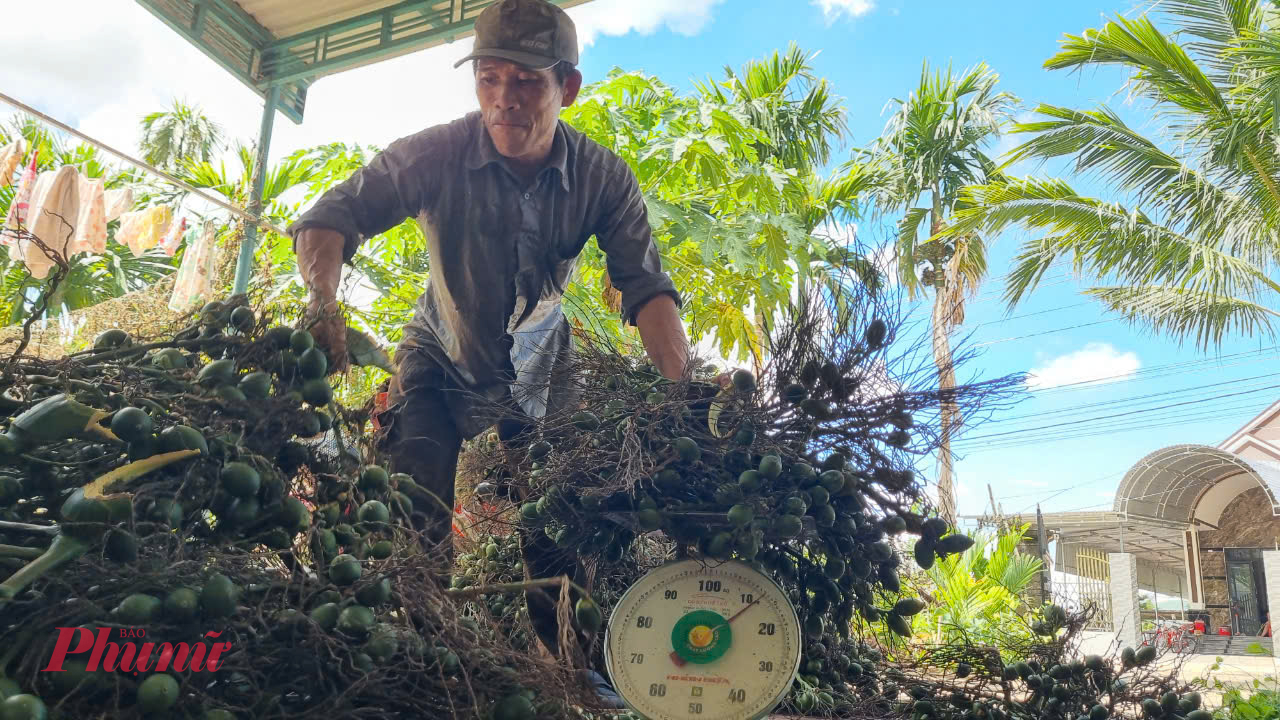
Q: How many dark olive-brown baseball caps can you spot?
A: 1